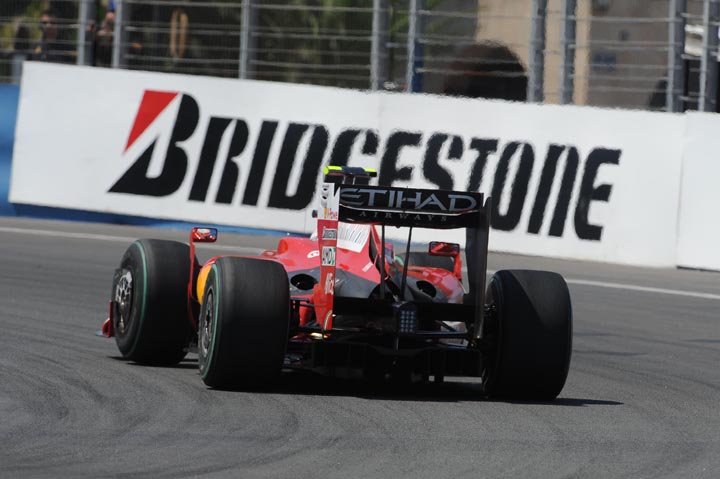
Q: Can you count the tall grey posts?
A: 9